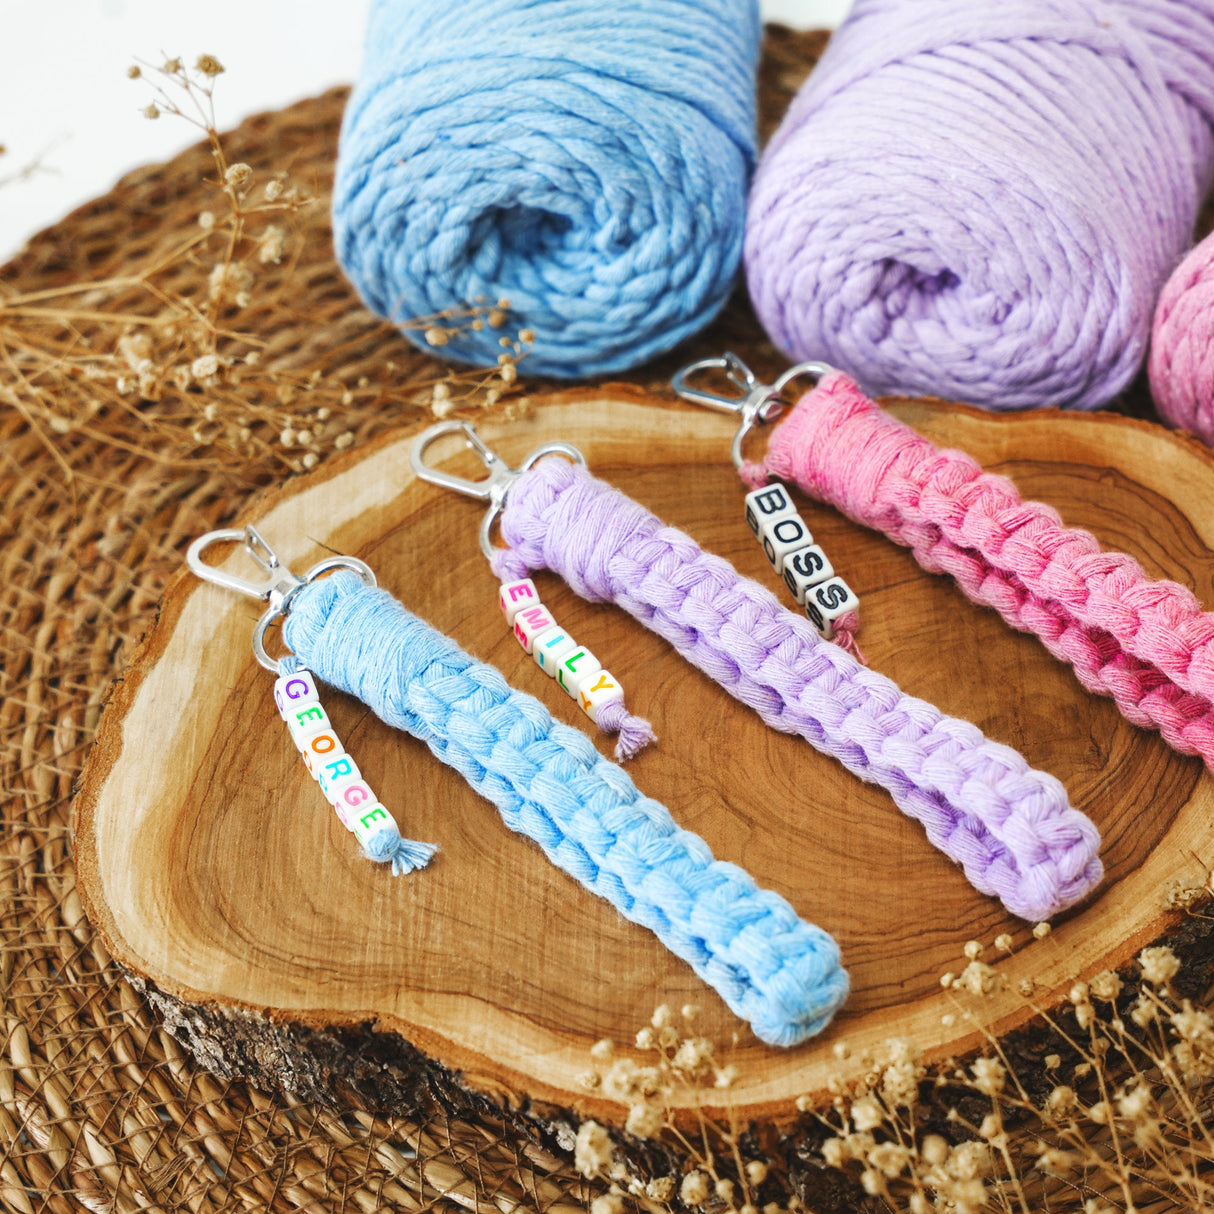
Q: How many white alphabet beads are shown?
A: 15